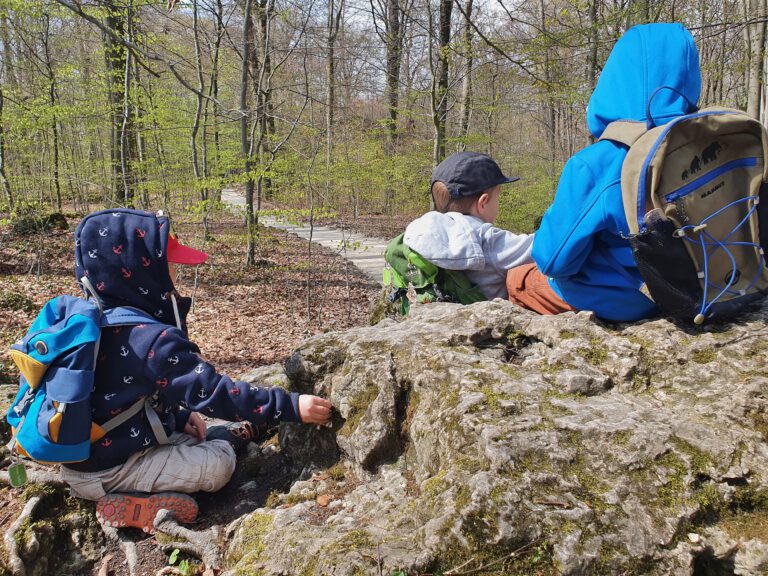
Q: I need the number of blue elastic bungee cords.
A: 1